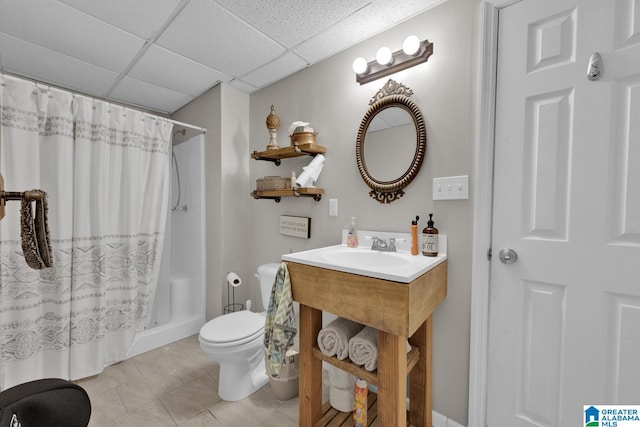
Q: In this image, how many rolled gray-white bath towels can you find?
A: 2